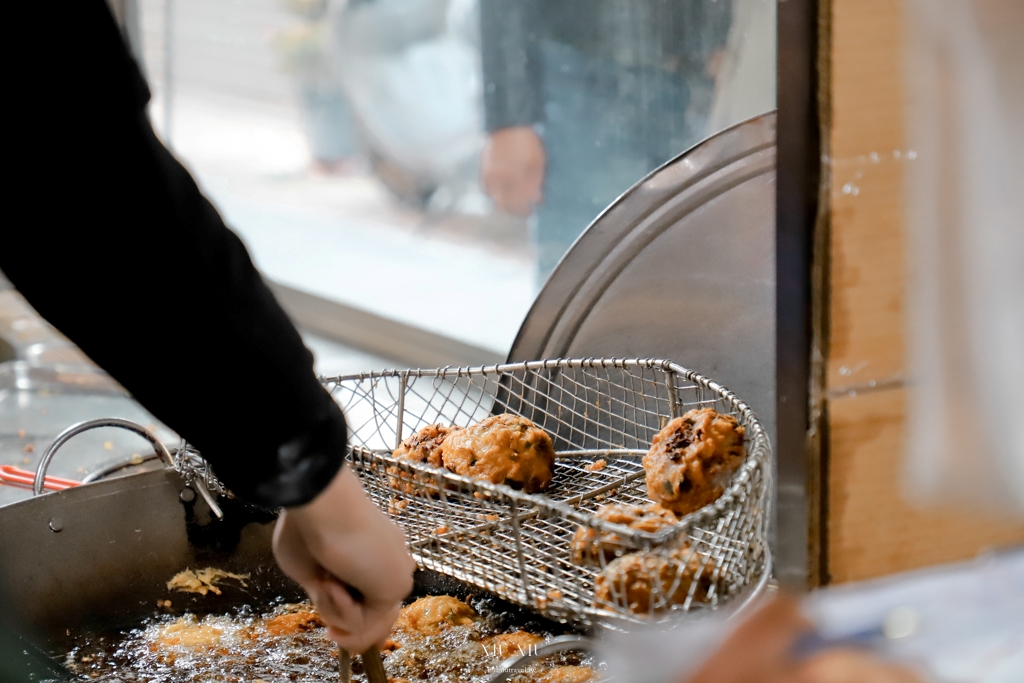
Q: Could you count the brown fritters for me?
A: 5